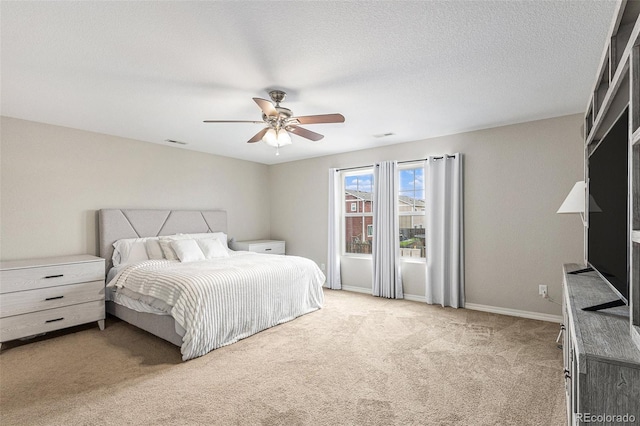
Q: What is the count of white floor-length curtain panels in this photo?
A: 3